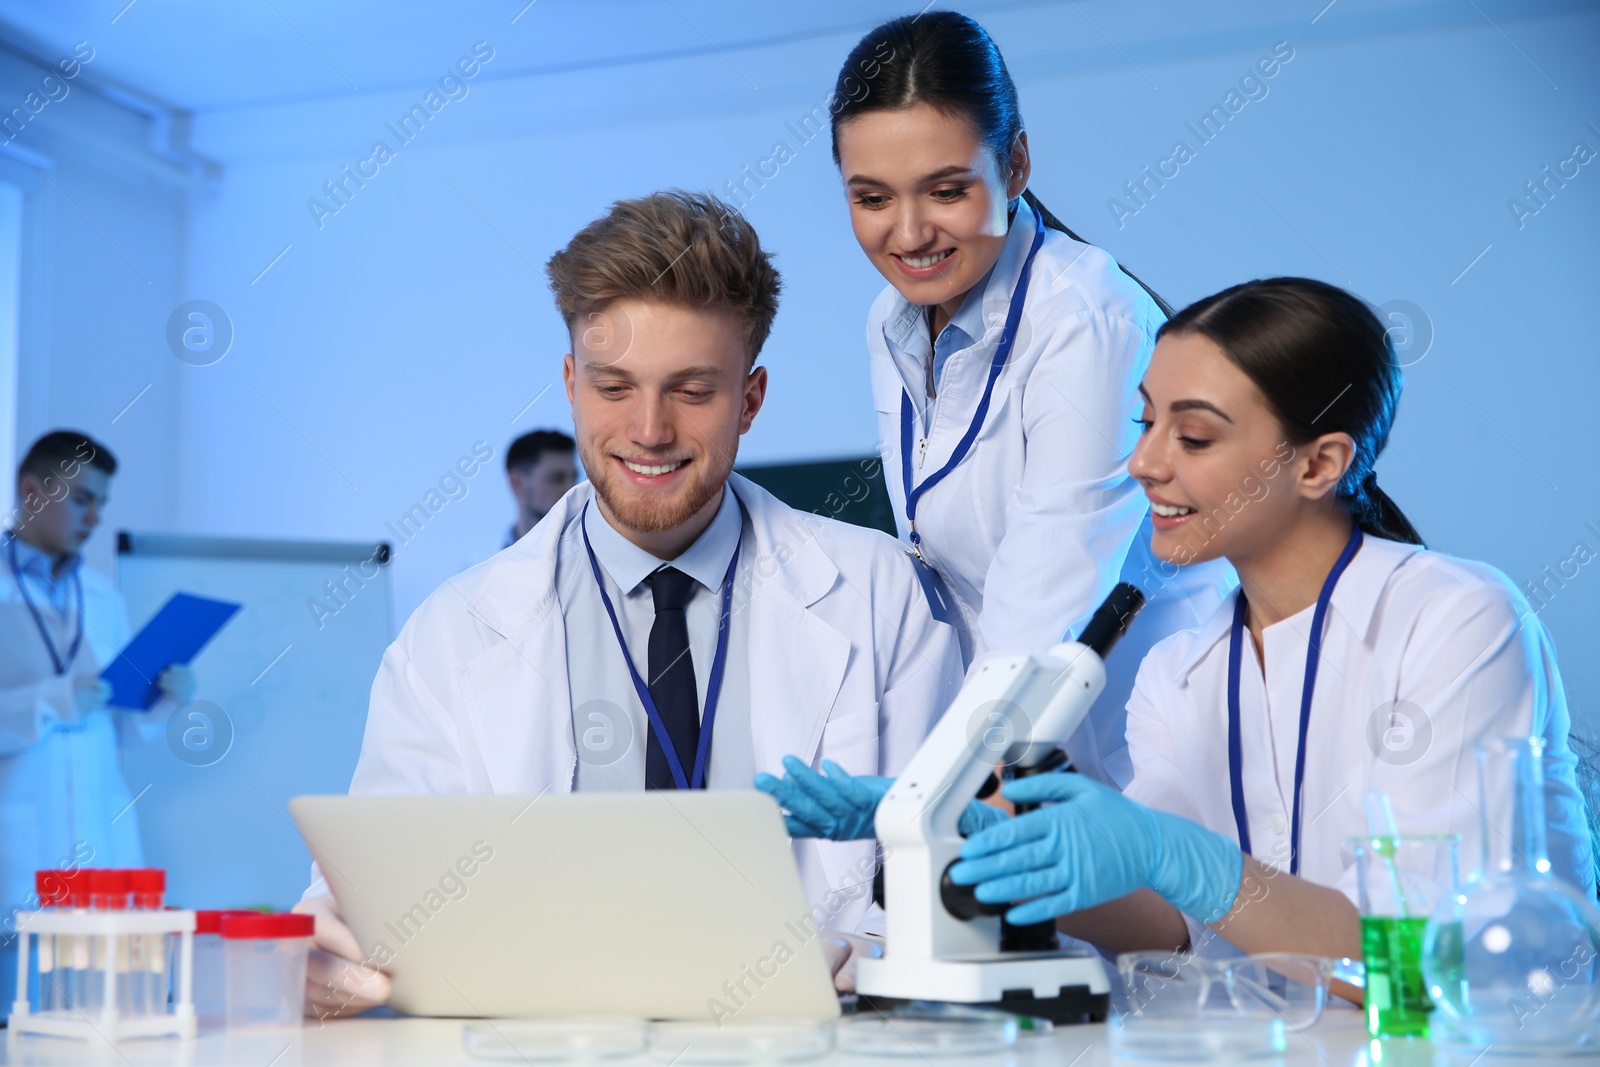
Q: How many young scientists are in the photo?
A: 5